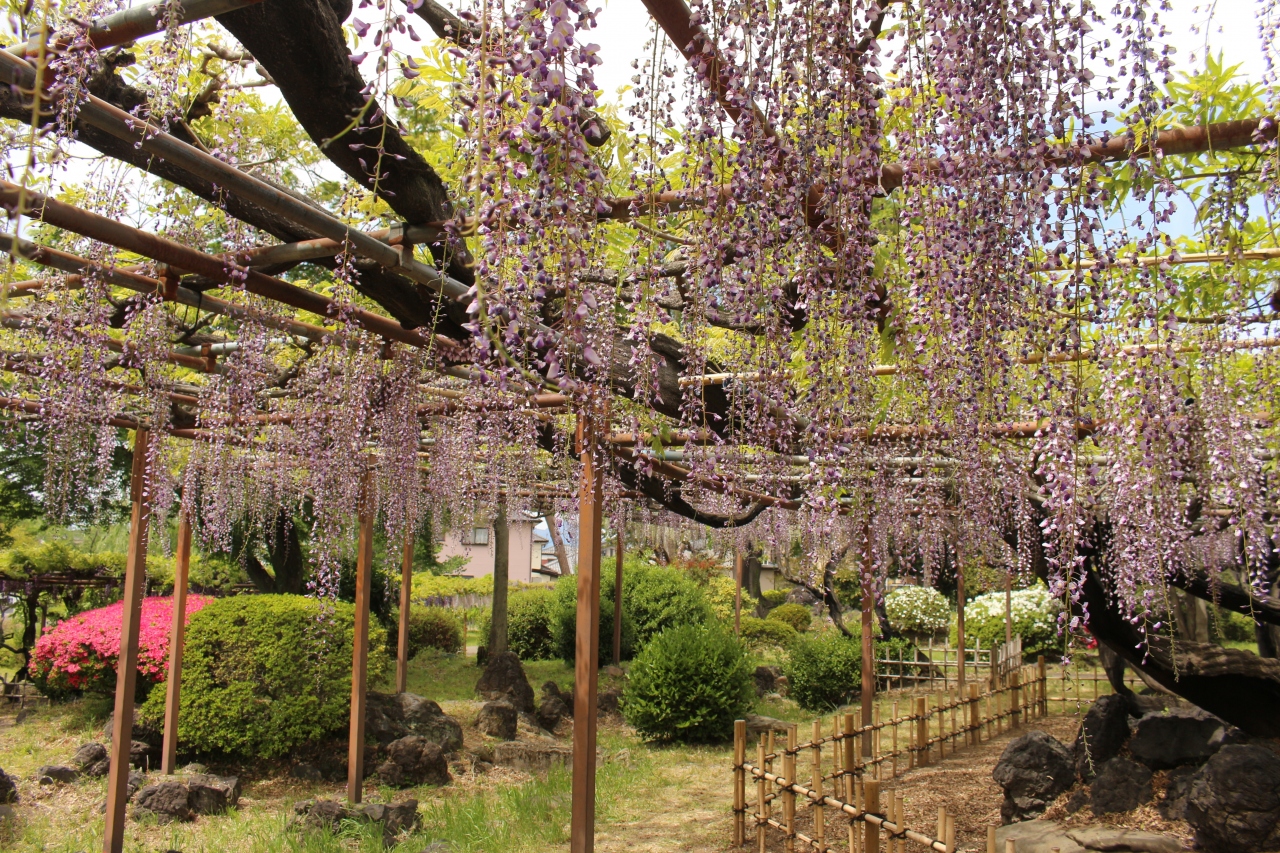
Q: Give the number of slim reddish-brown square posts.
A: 10